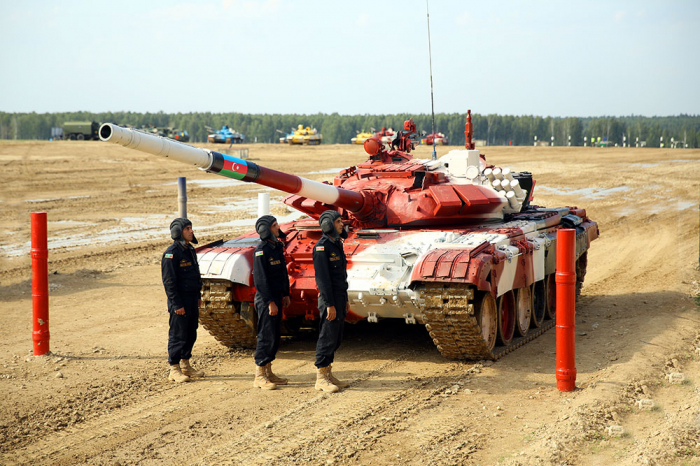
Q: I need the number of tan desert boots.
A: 6